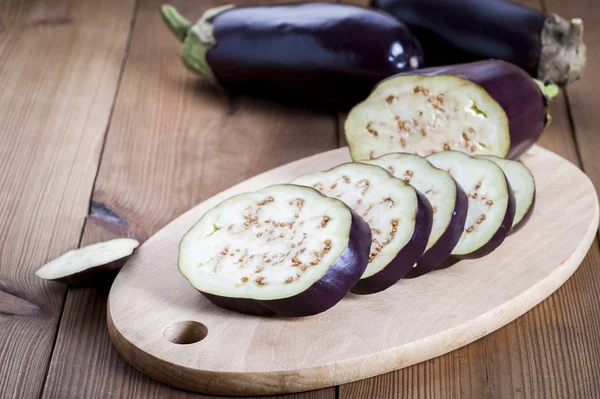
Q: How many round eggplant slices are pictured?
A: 6